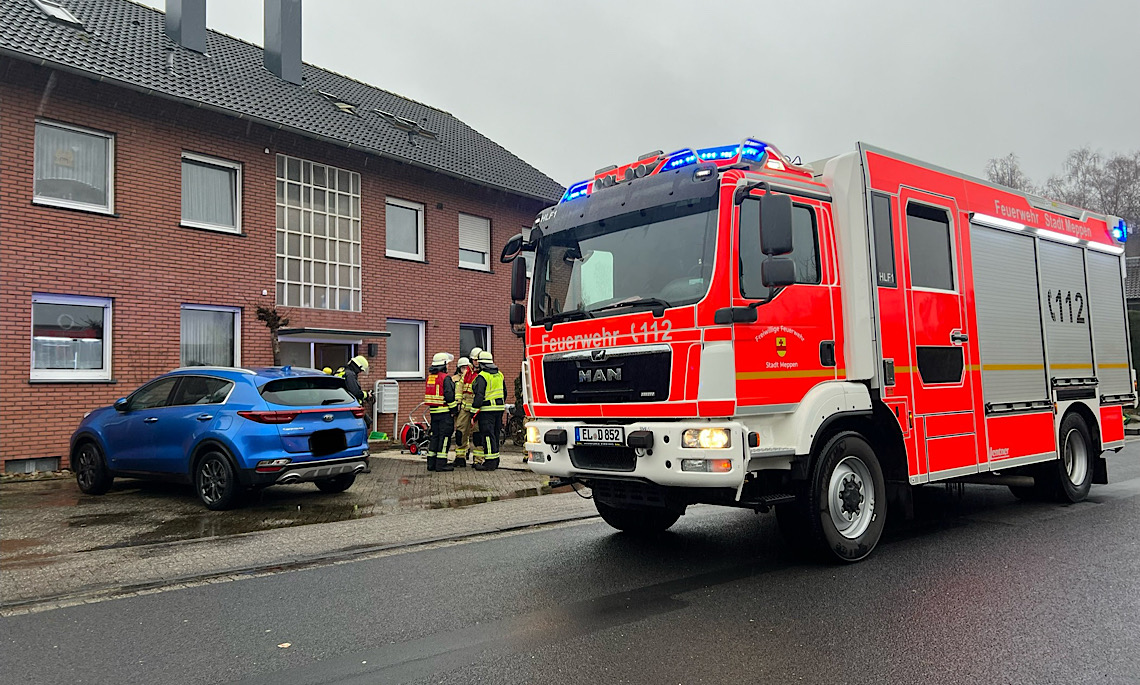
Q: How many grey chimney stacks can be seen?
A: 2